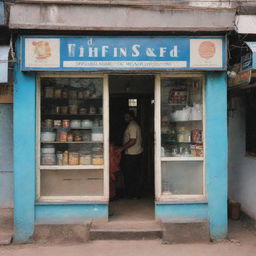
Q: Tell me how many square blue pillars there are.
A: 2